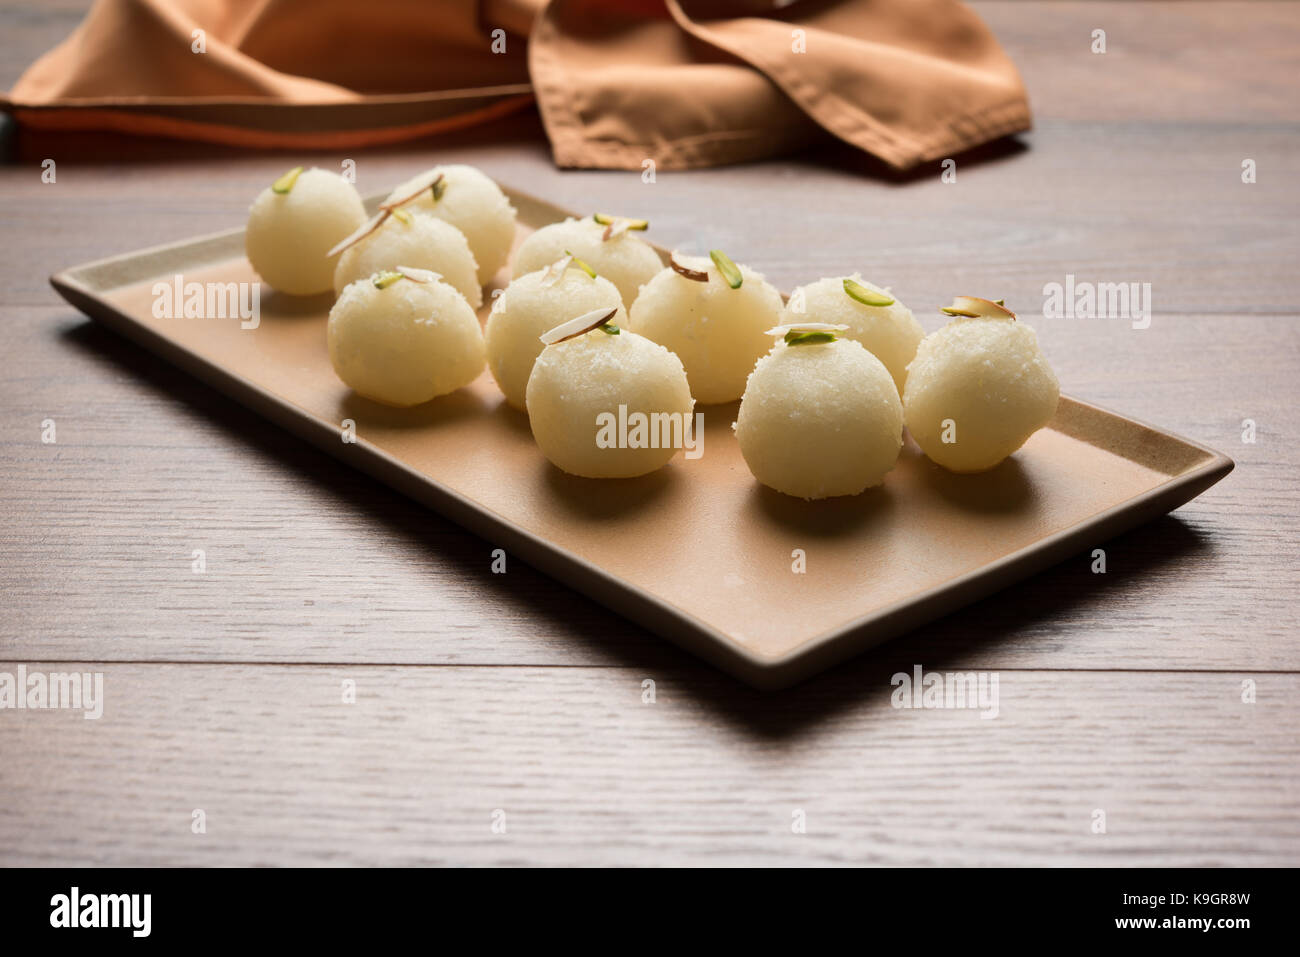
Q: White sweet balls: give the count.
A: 11